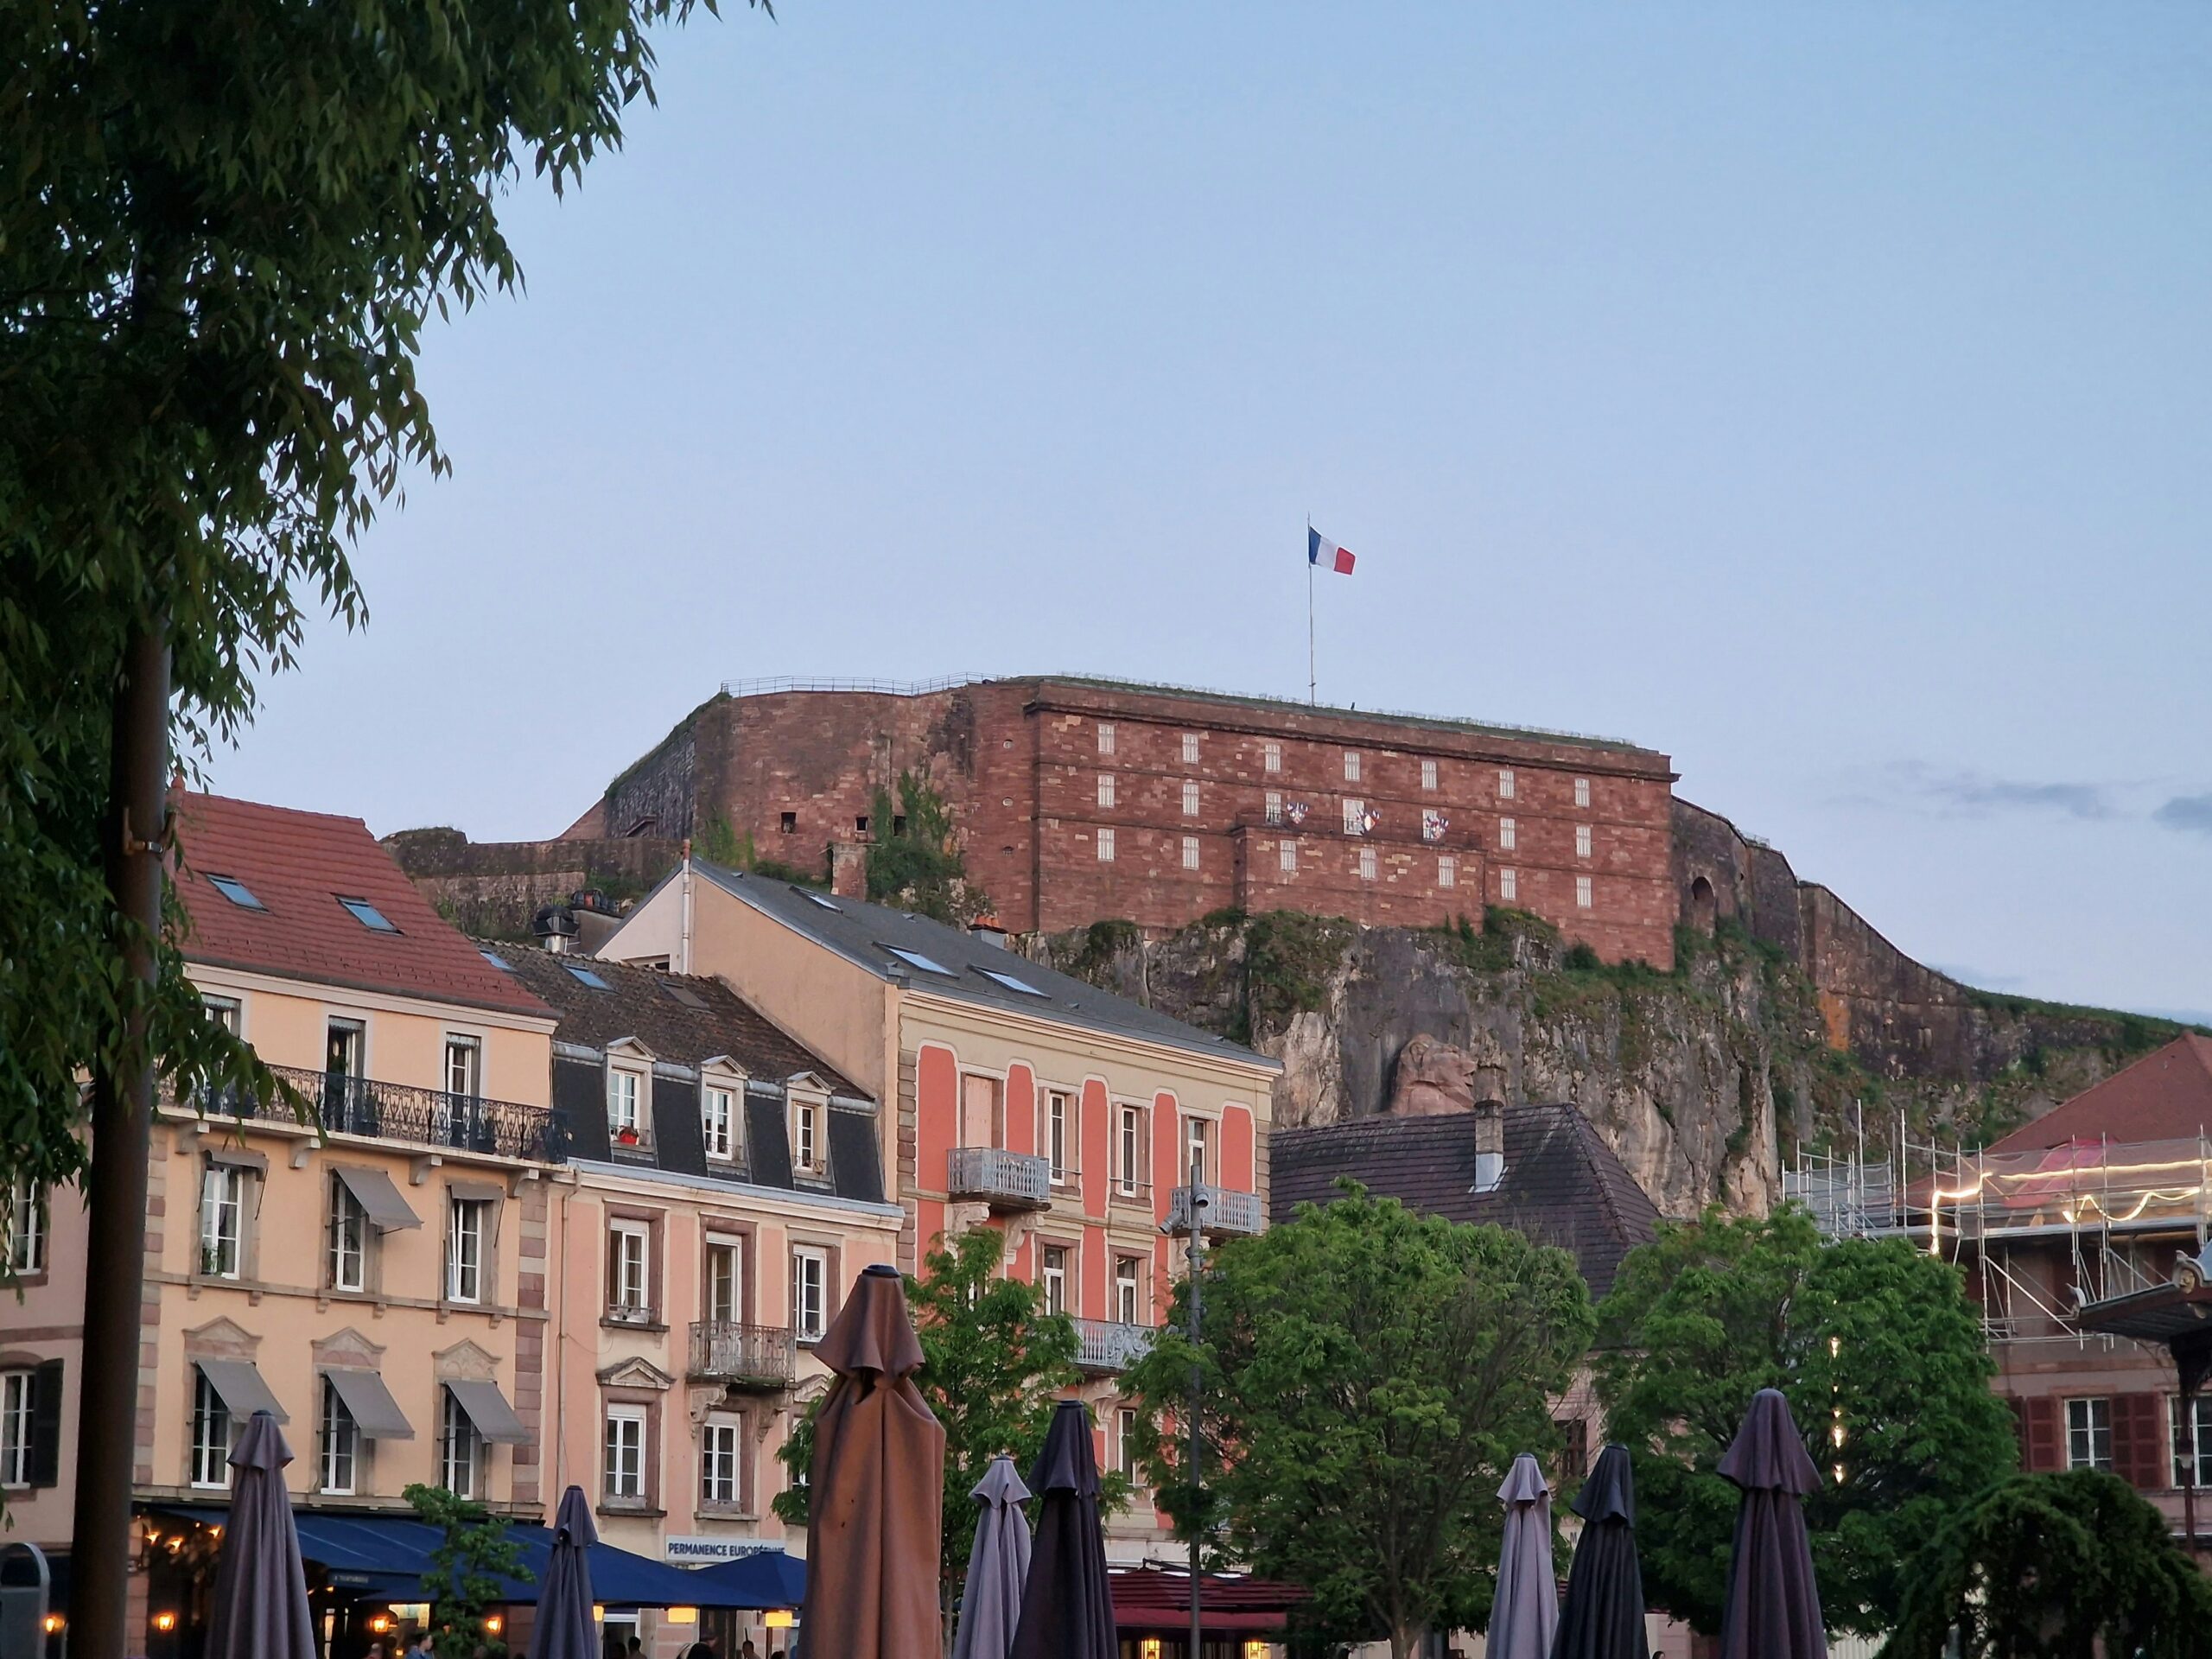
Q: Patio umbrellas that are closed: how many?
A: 8